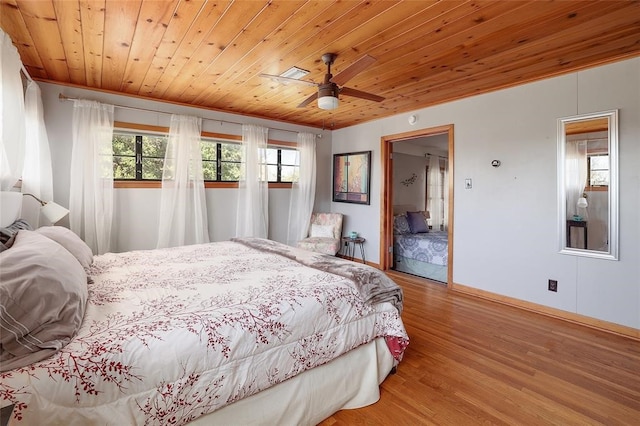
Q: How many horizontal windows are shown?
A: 3